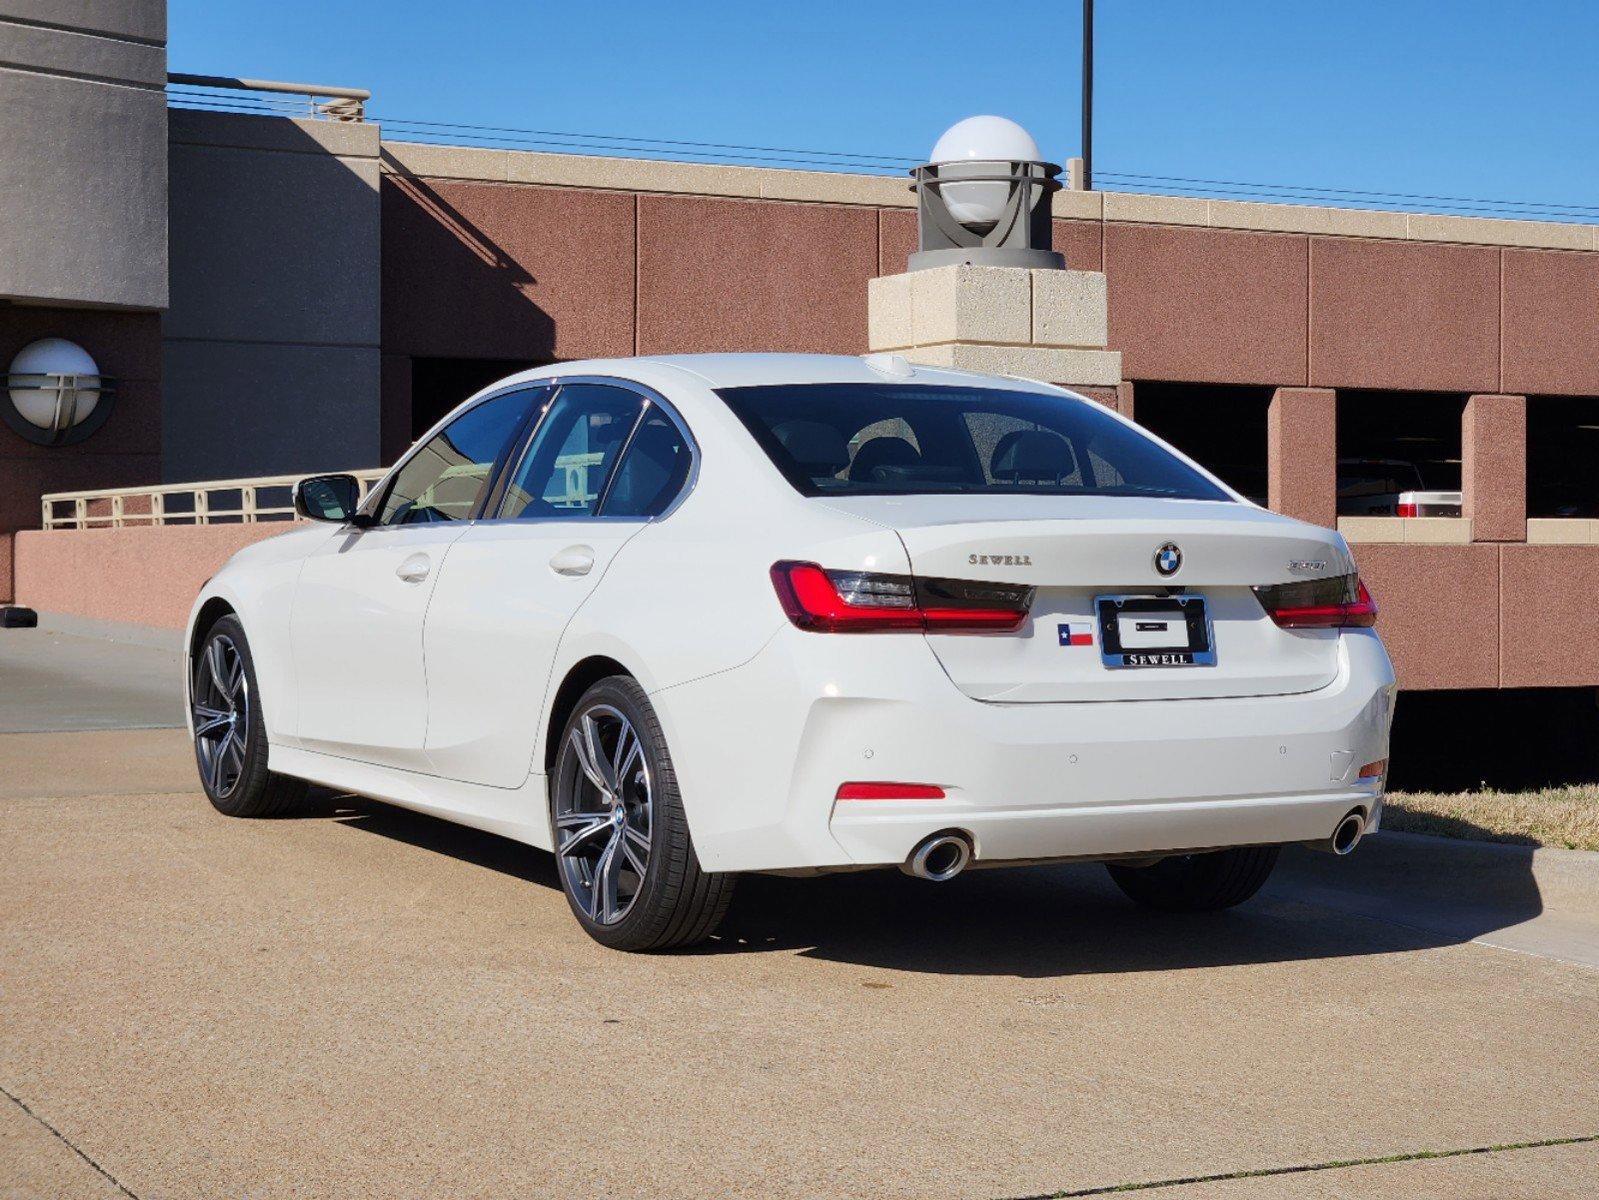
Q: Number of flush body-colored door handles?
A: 2